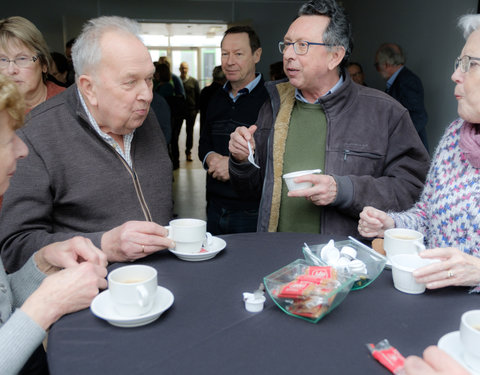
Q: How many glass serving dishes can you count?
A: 2